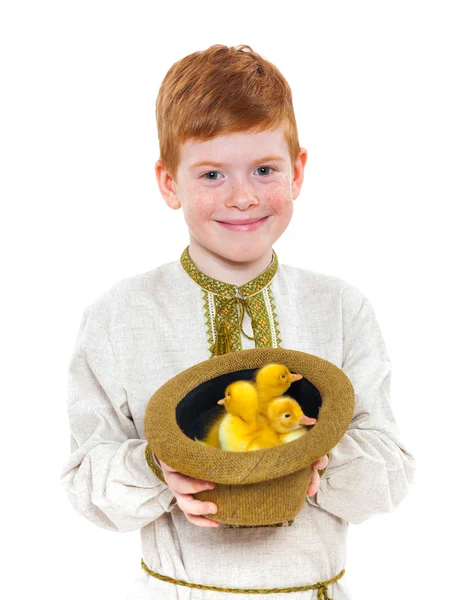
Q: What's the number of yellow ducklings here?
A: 3